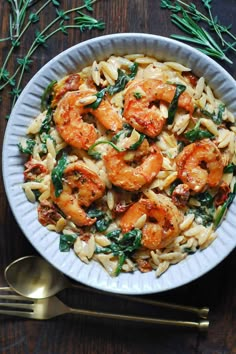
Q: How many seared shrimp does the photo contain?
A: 6